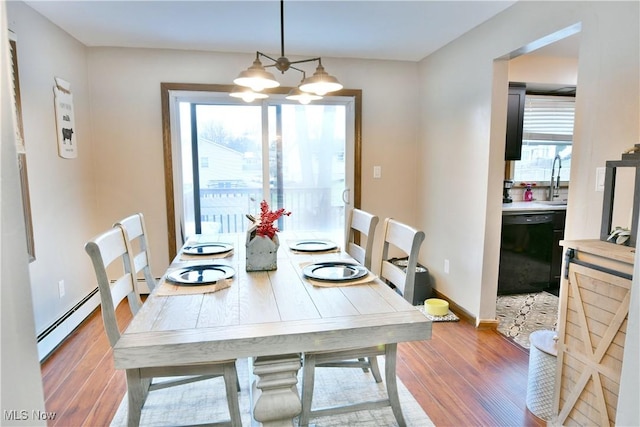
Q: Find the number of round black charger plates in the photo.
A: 4